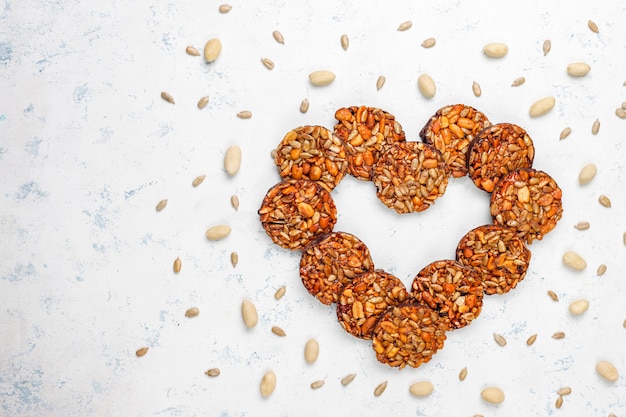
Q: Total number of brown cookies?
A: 12